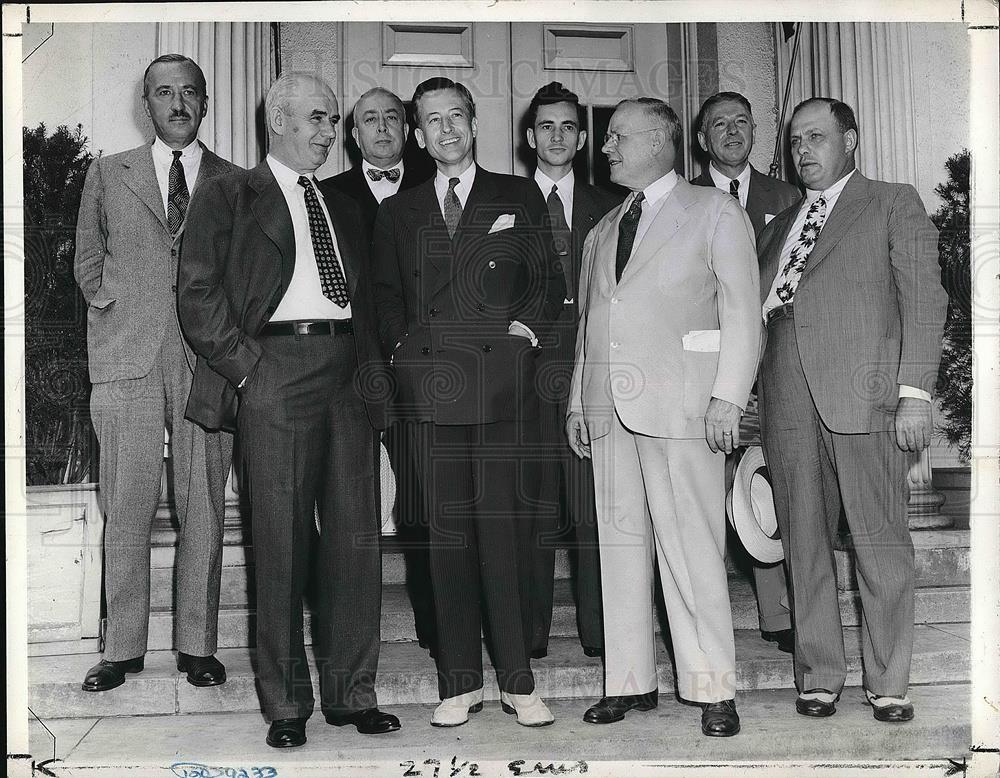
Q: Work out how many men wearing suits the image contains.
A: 8